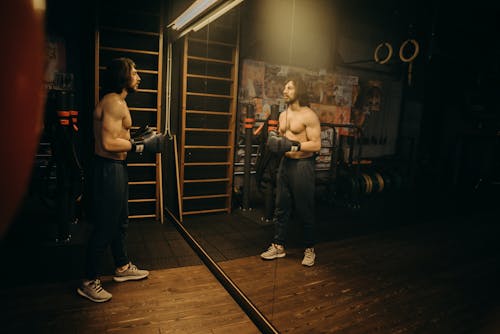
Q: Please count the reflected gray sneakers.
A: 2